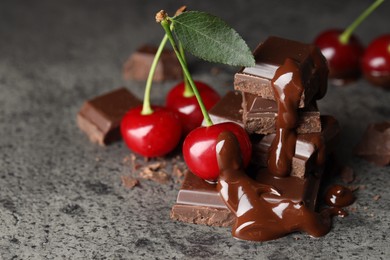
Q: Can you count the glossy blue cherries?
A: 0